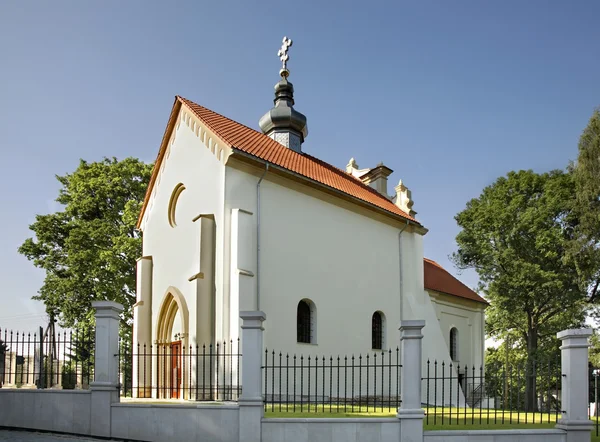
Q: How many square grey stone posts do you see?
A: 4